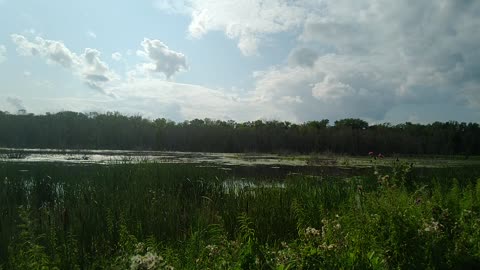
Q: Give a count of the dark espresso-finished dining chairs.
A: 0